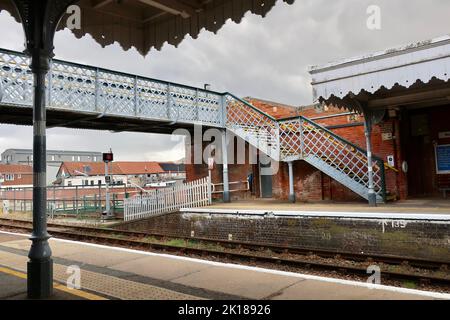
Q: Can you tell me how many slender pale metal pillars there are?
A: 3